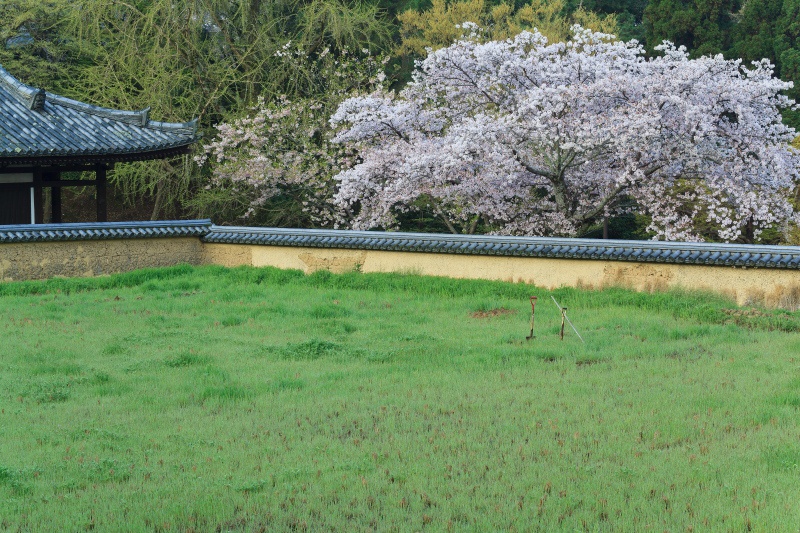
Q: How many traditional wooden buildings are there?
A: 1